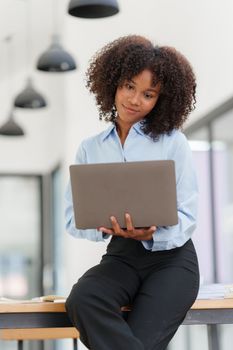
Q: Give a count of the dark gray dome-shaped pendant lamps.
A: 4